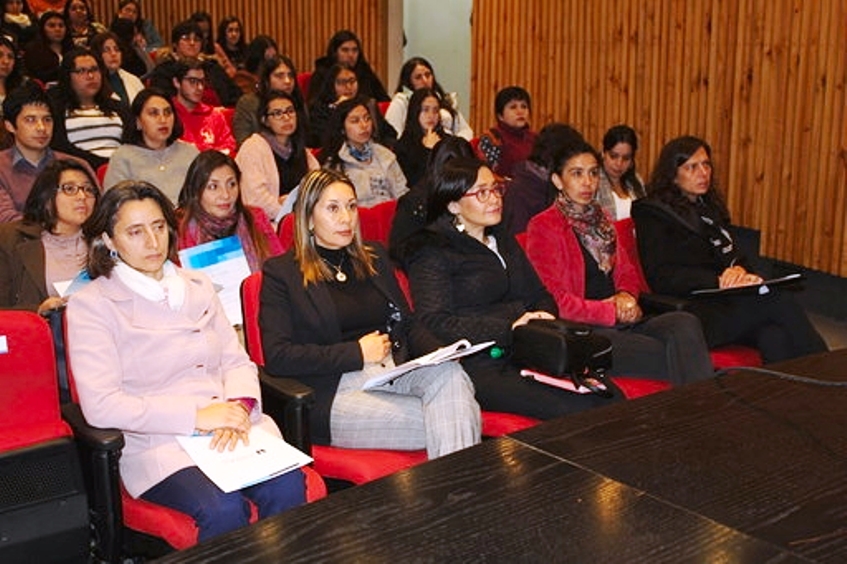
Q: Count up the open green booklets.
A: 0